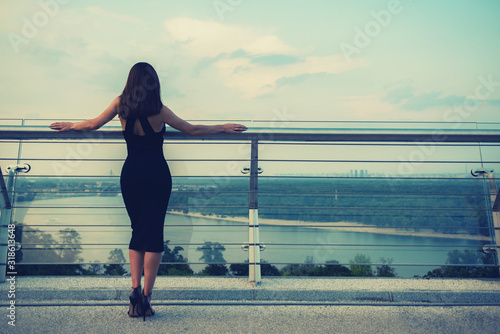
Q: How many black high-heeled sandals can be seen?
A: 2